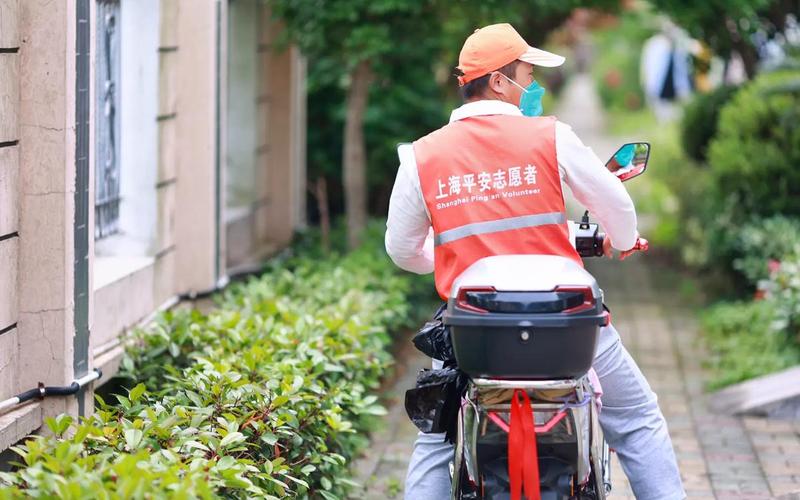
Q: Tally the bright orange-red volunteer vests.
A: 1